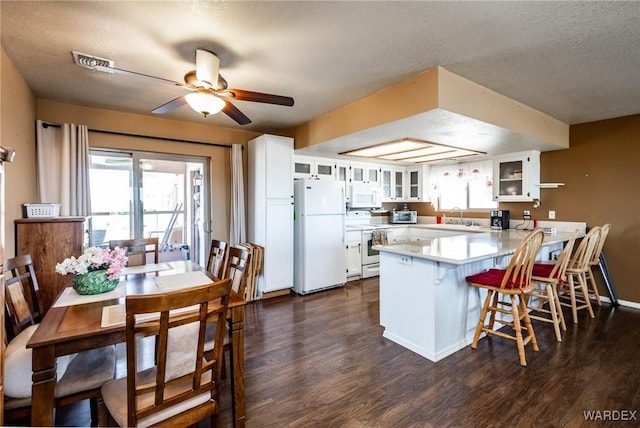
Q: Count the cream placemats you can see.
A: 4